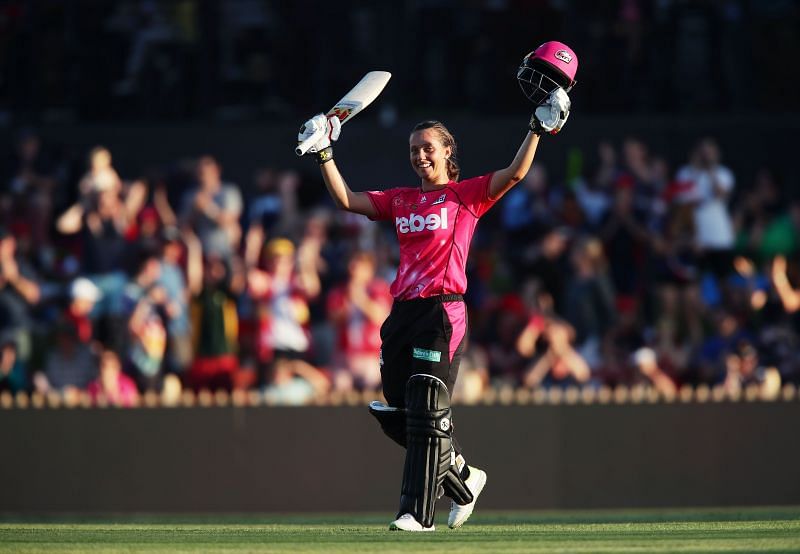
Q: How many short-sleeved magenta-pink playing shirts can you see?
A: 1